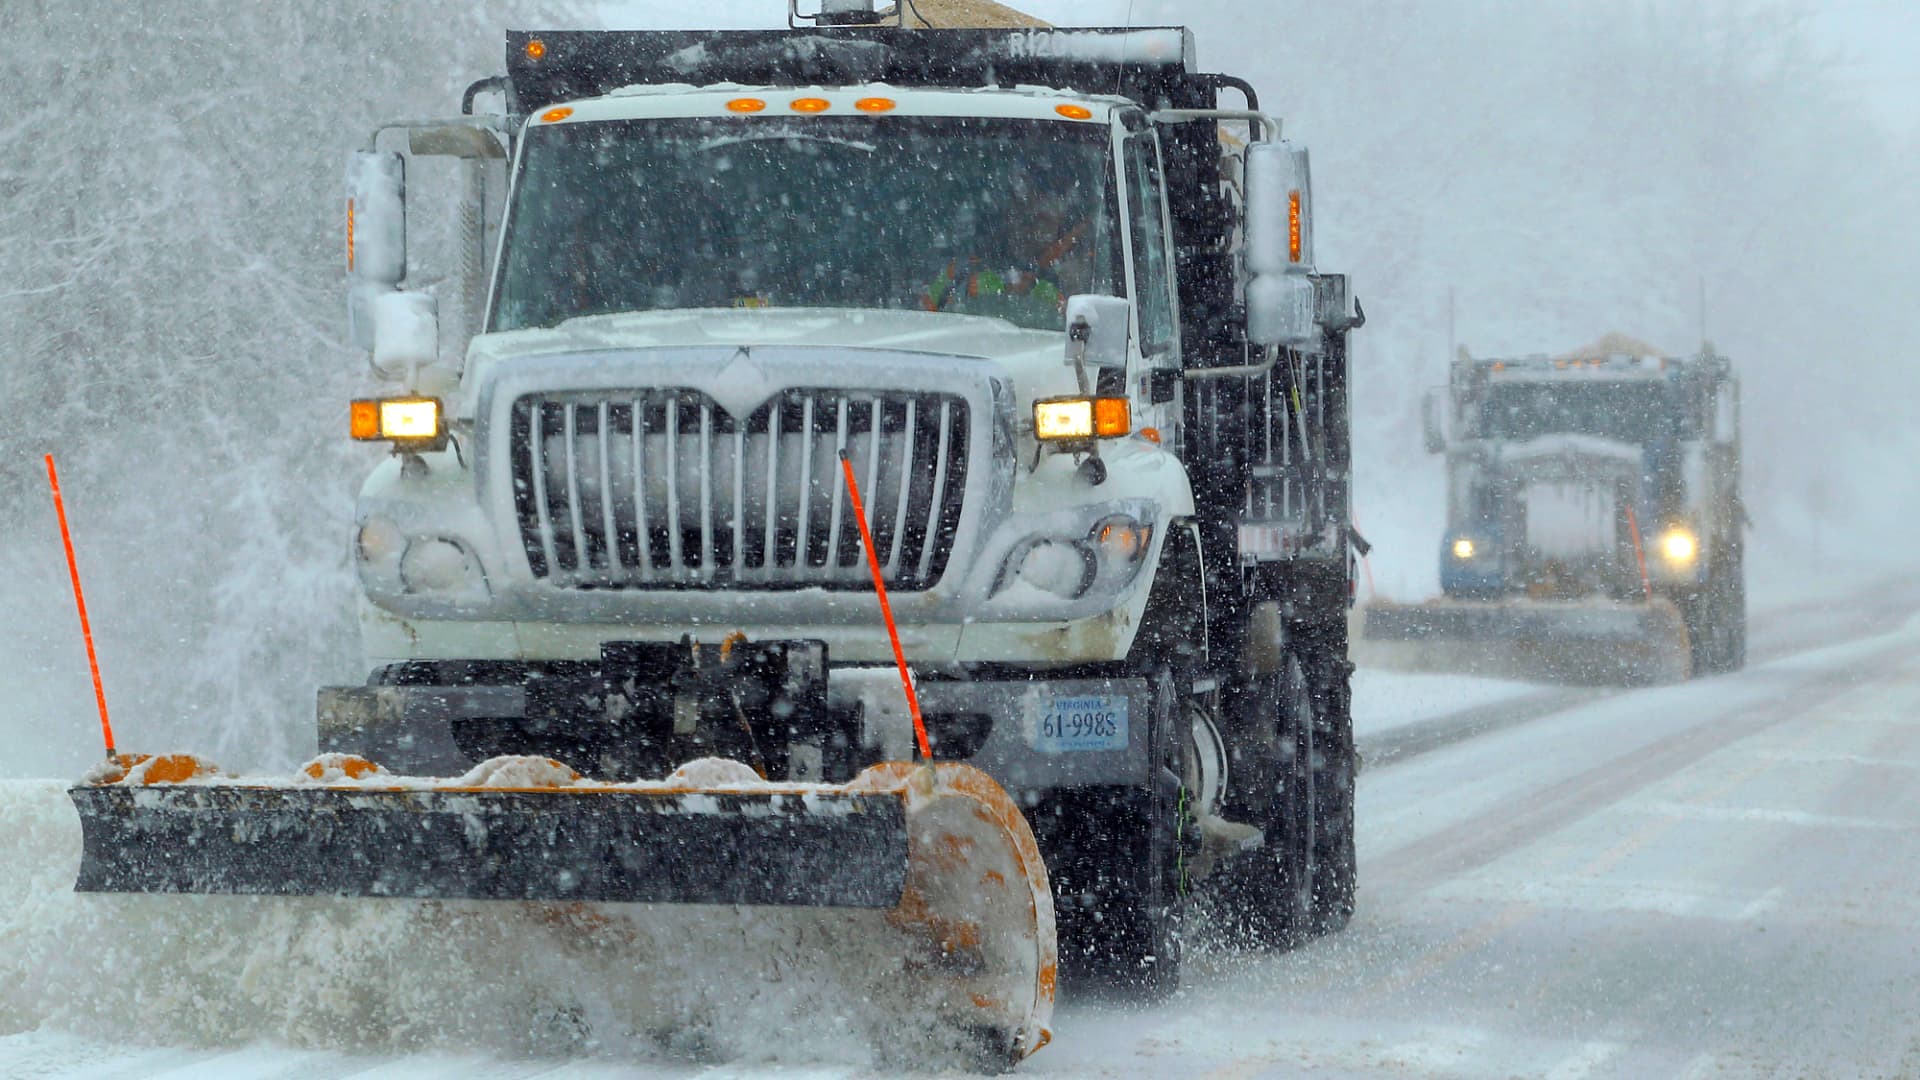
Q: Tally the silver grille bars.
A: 13